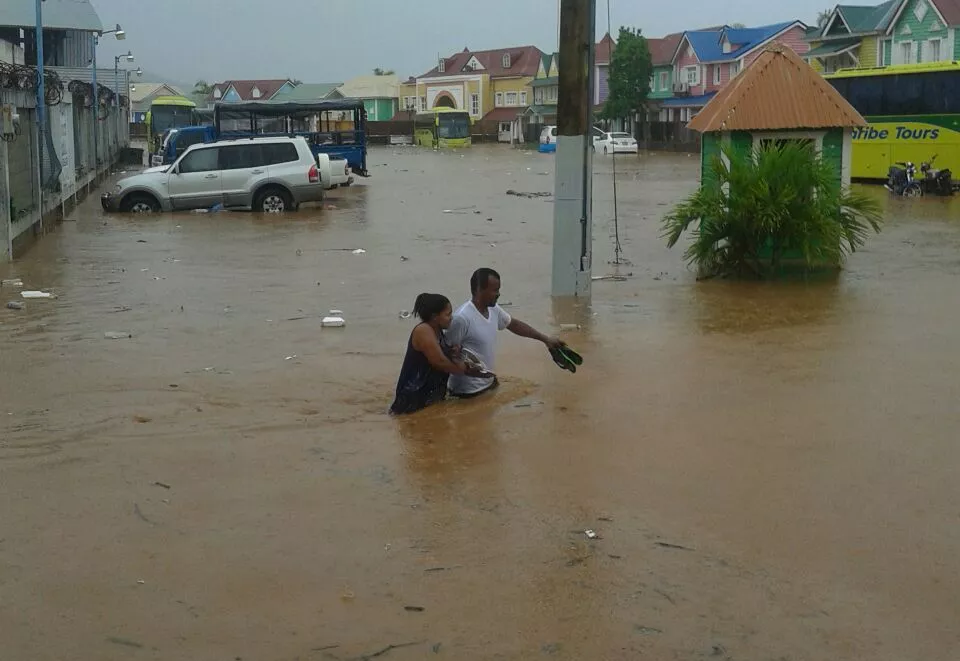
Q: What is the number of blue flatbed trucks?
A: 1